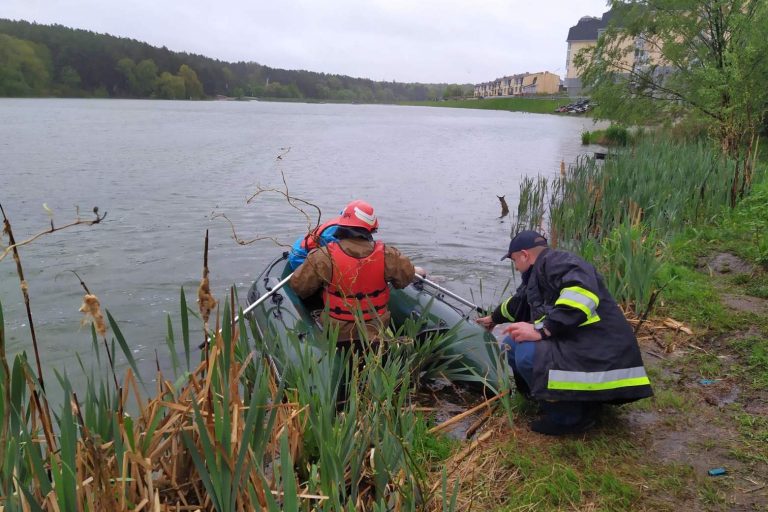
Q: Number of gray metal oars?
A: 2